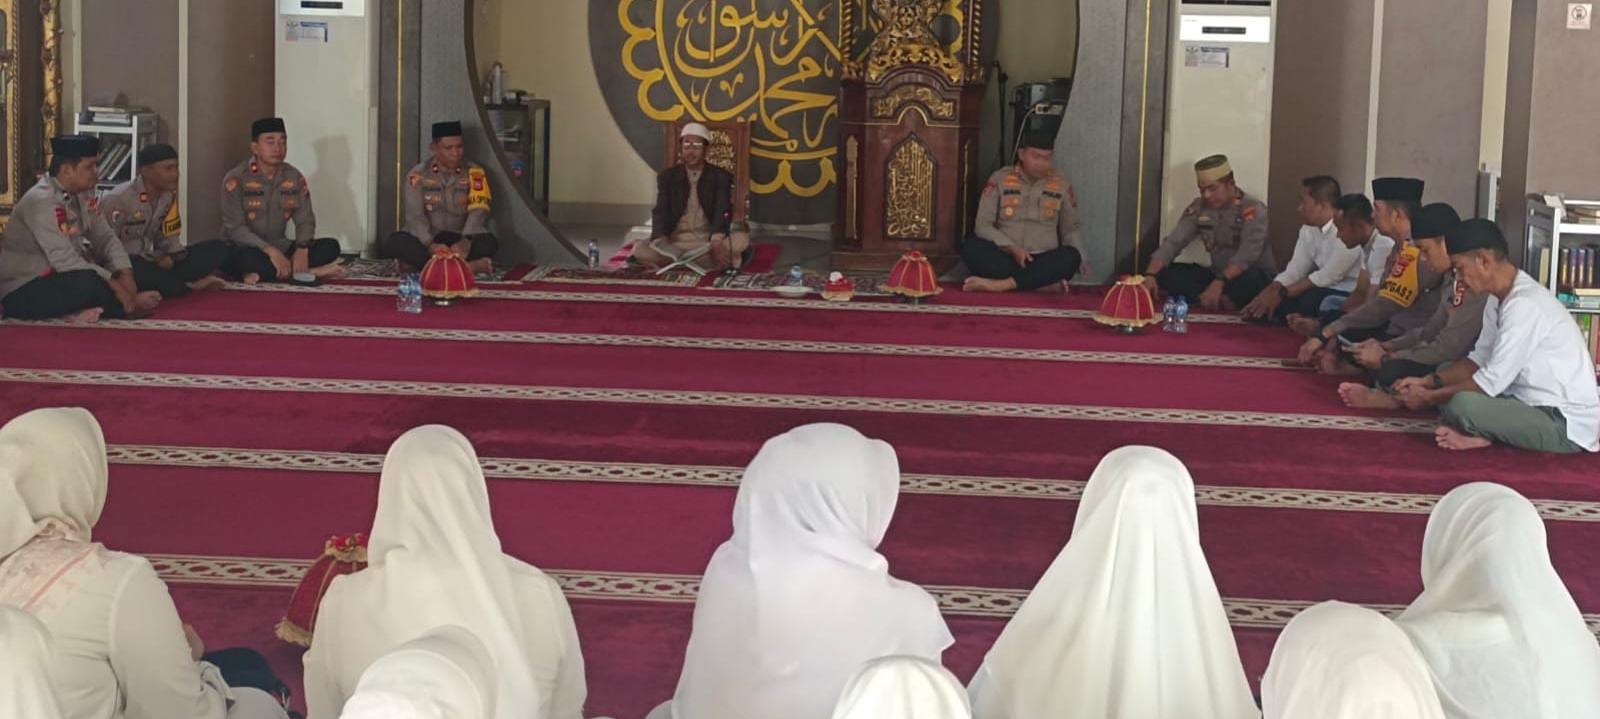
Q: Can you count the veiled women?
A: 9